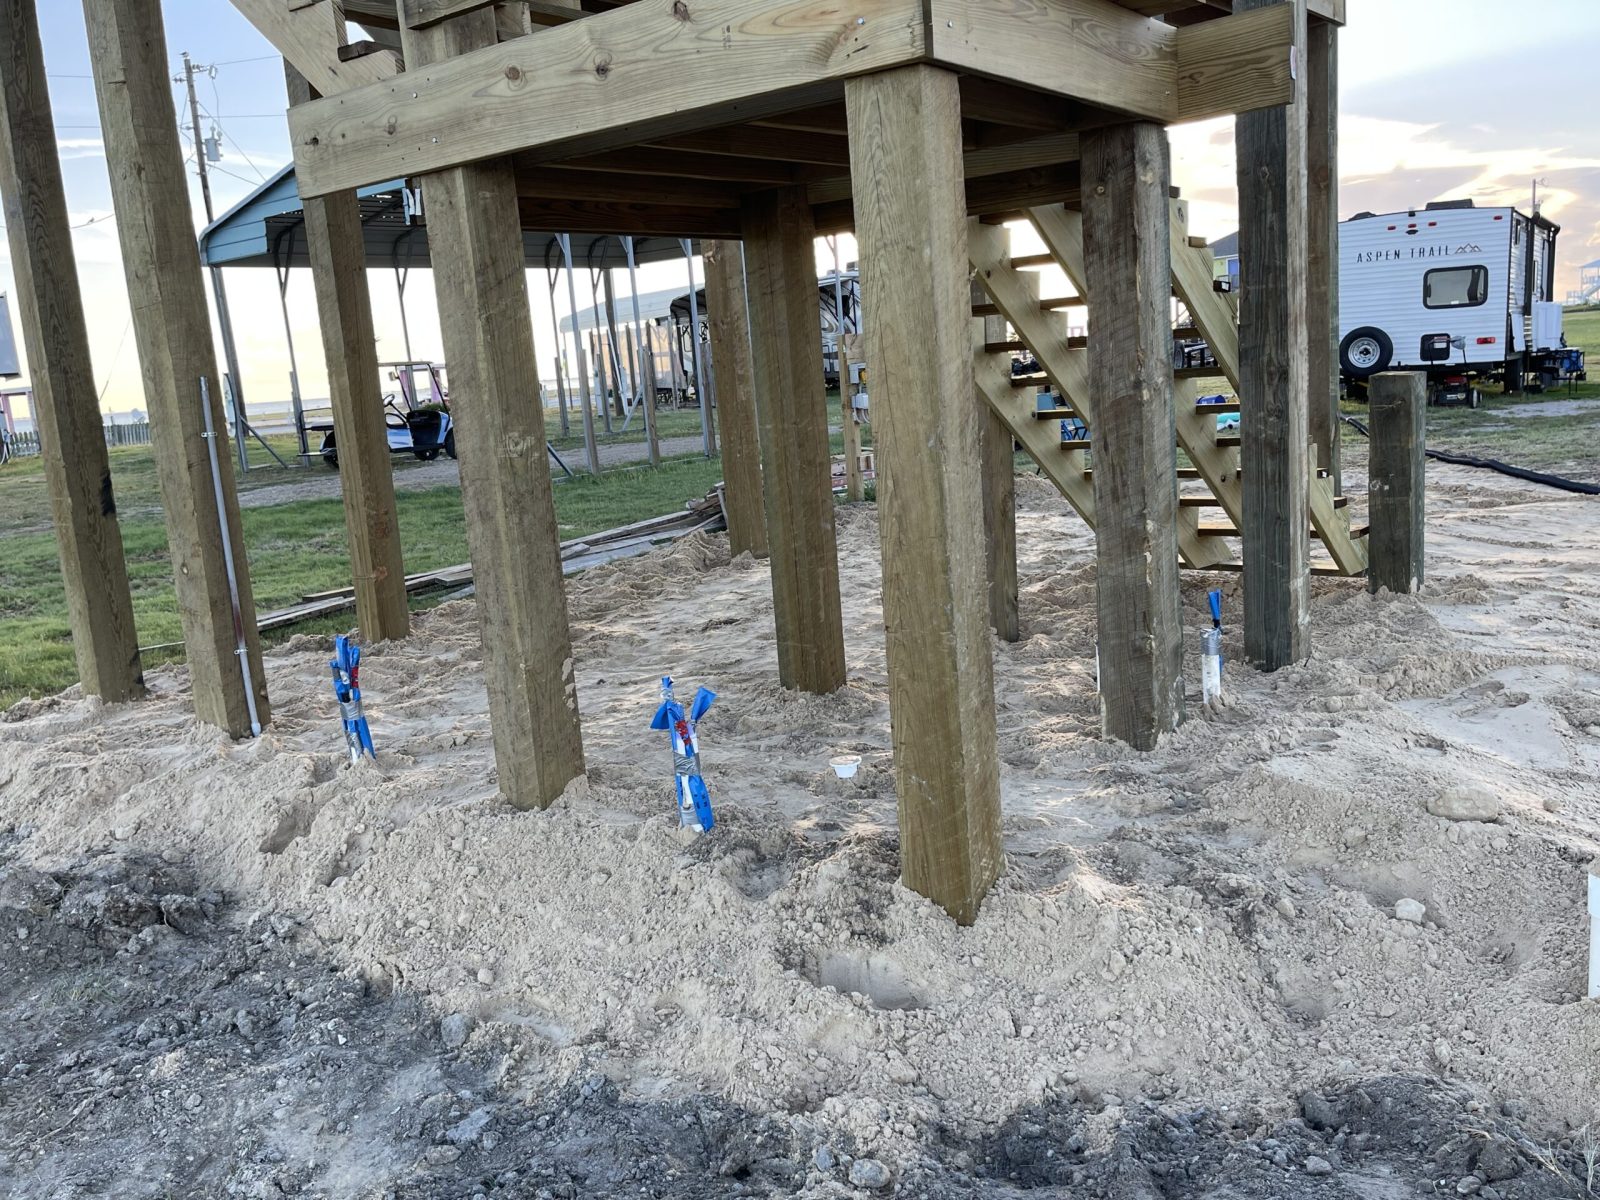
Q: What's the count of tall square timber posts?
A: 11